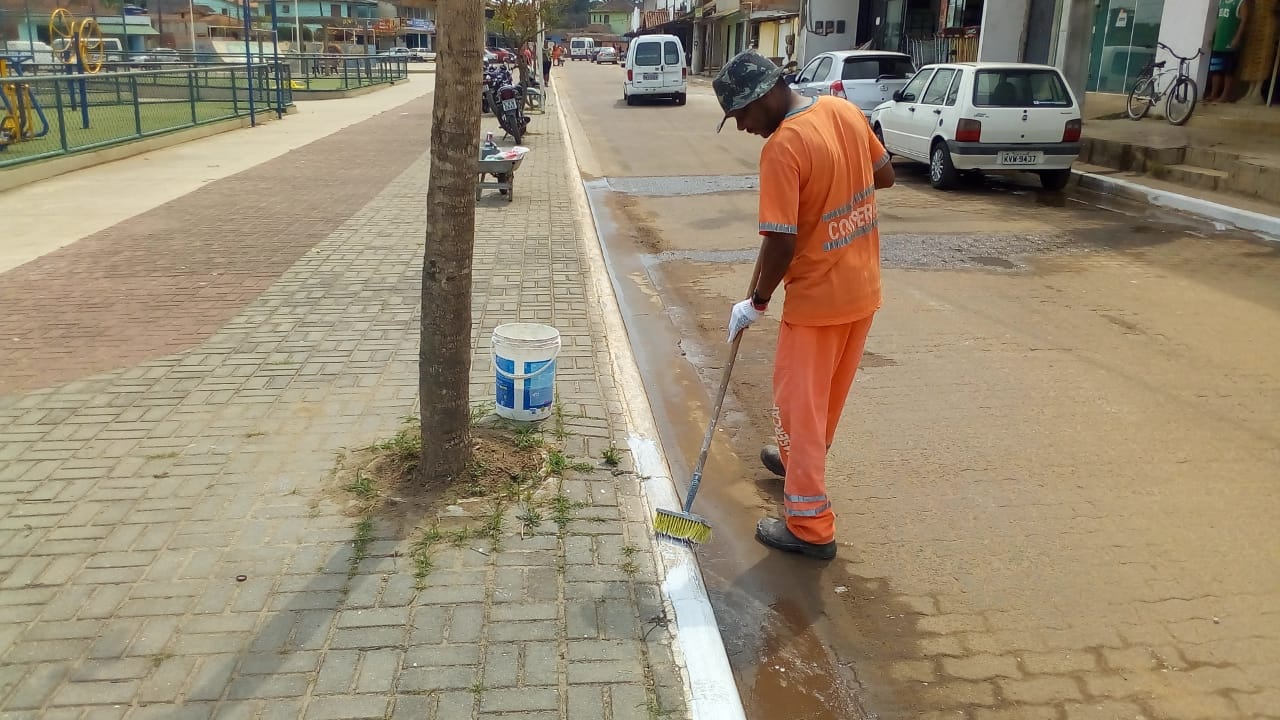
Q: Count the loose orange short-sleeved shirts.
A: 1